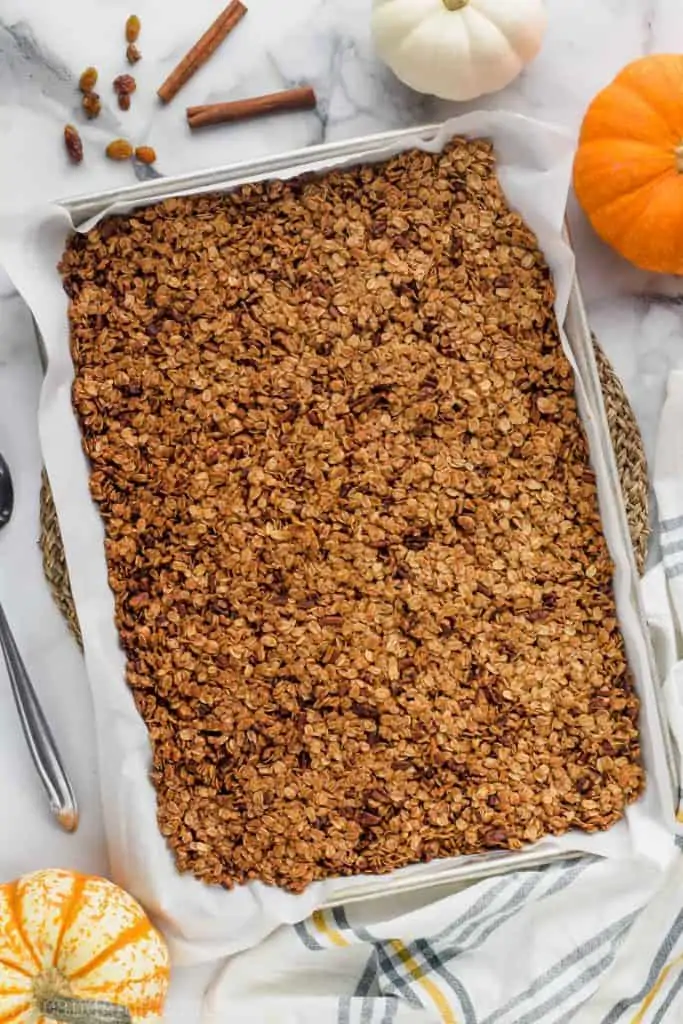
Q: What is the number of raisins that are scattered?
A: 9